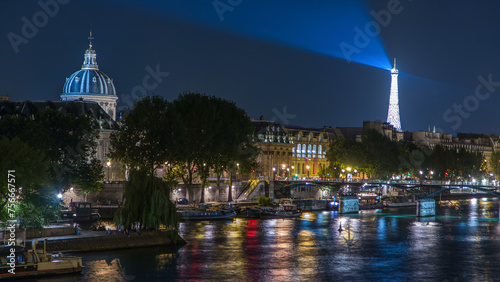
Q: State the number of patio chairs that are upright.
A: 0